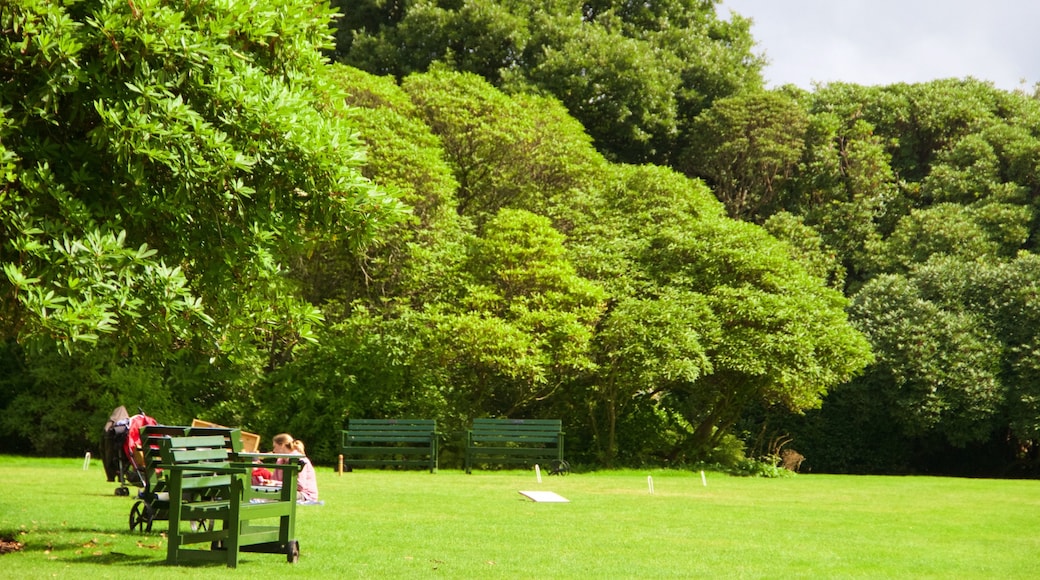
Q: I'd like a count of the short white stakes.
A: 4